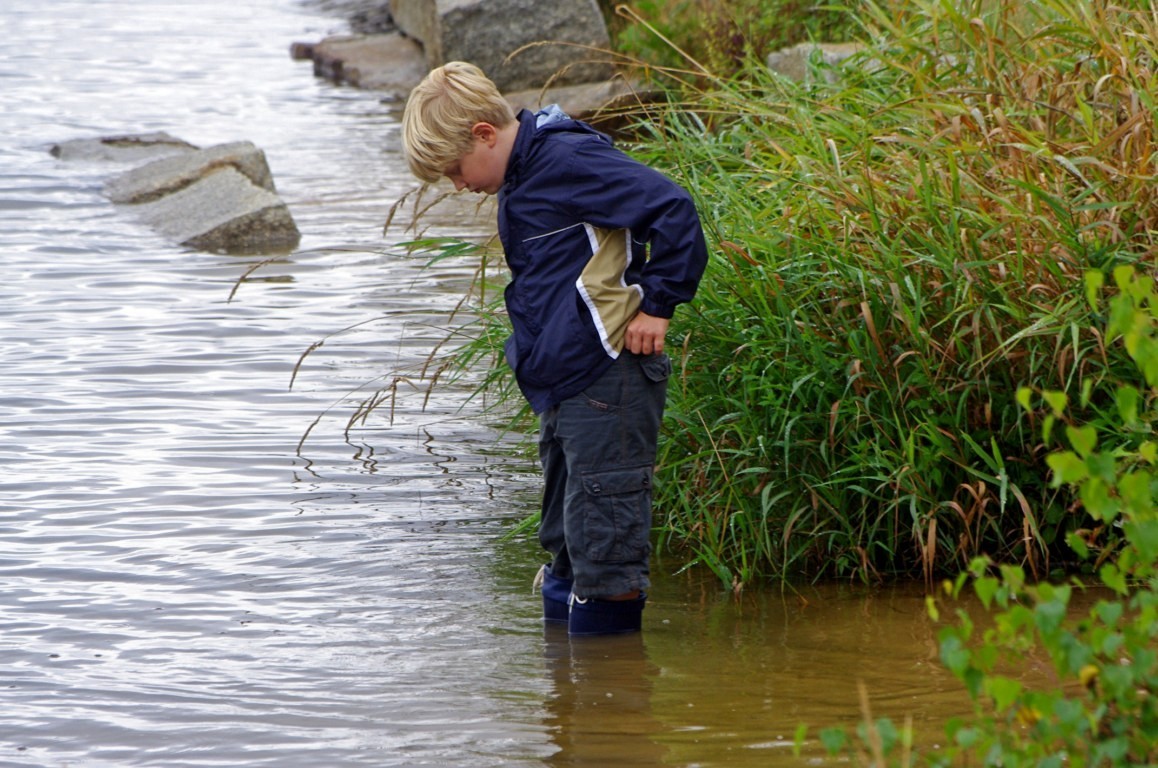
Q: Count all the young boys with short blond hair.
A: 1